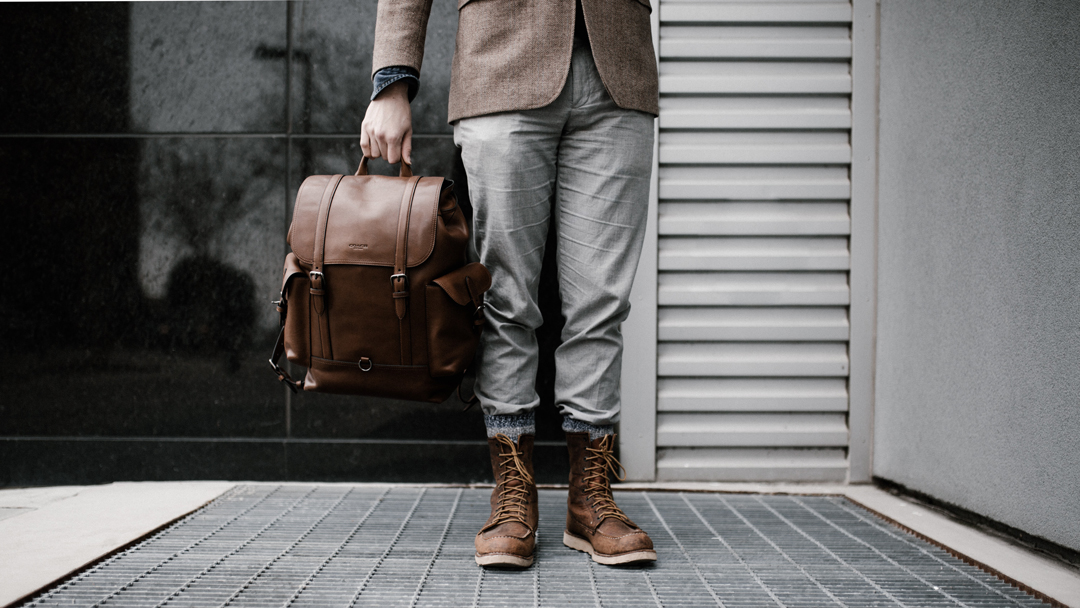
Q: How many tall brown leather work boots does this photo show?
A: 2